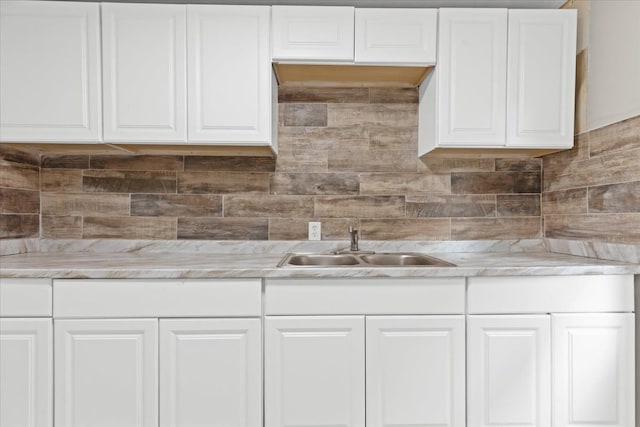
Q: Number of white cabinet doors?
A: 14